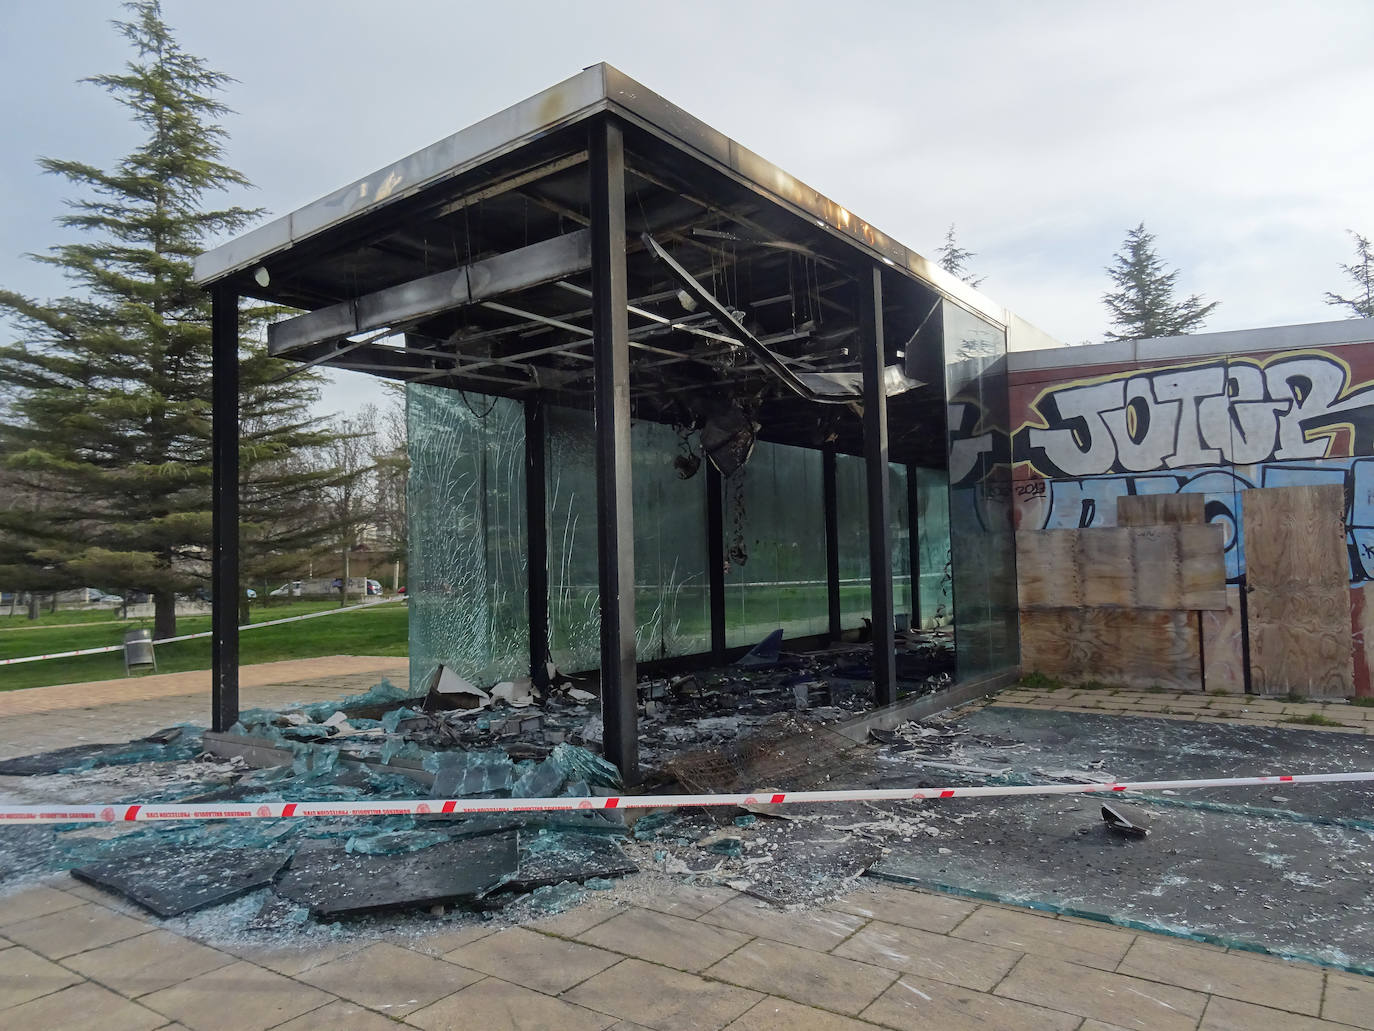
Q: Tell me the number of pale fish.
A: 0